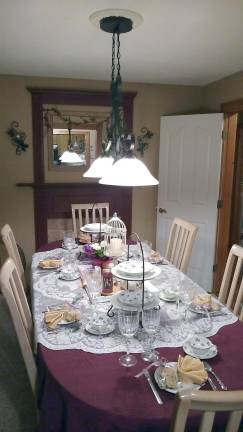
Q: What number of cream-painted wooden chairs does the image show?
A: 6